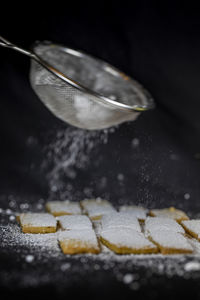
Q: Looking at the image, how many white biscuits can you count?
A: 12